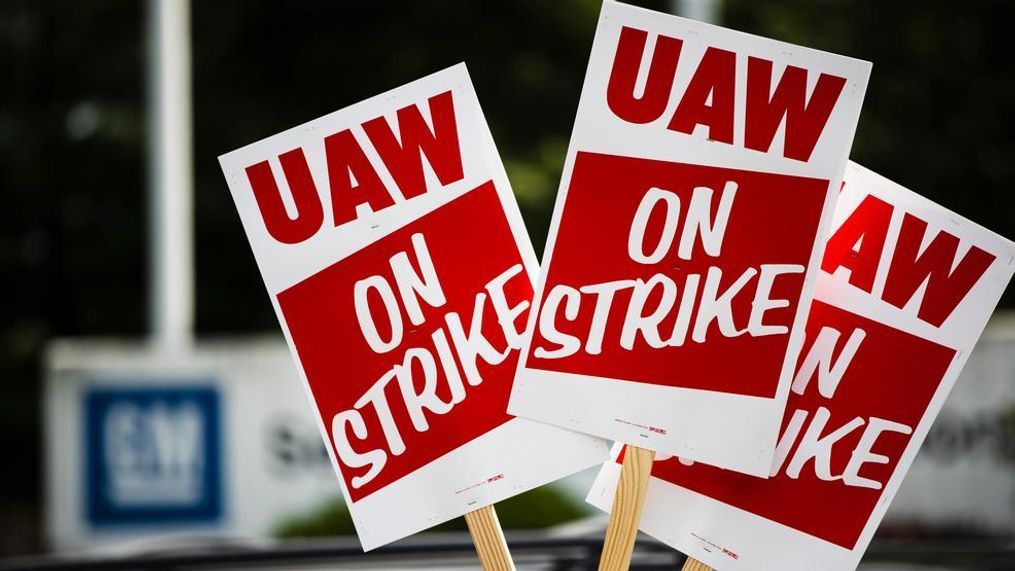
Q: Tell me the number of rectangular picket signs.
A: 3